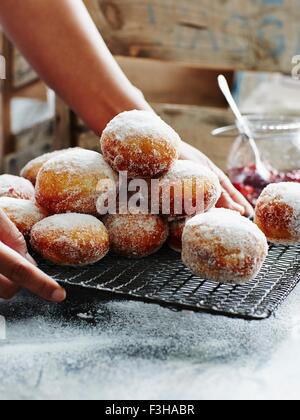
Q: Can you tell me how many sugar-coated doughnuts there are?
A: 11